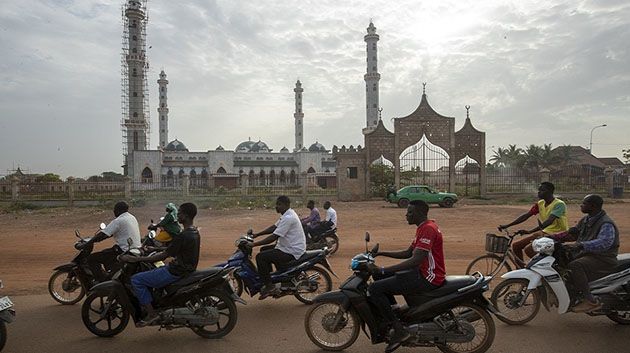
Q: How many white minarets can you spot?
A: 4